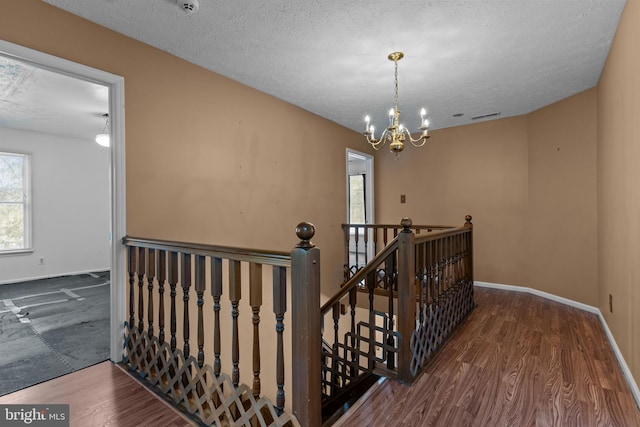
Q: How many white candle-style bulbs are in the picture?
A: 6